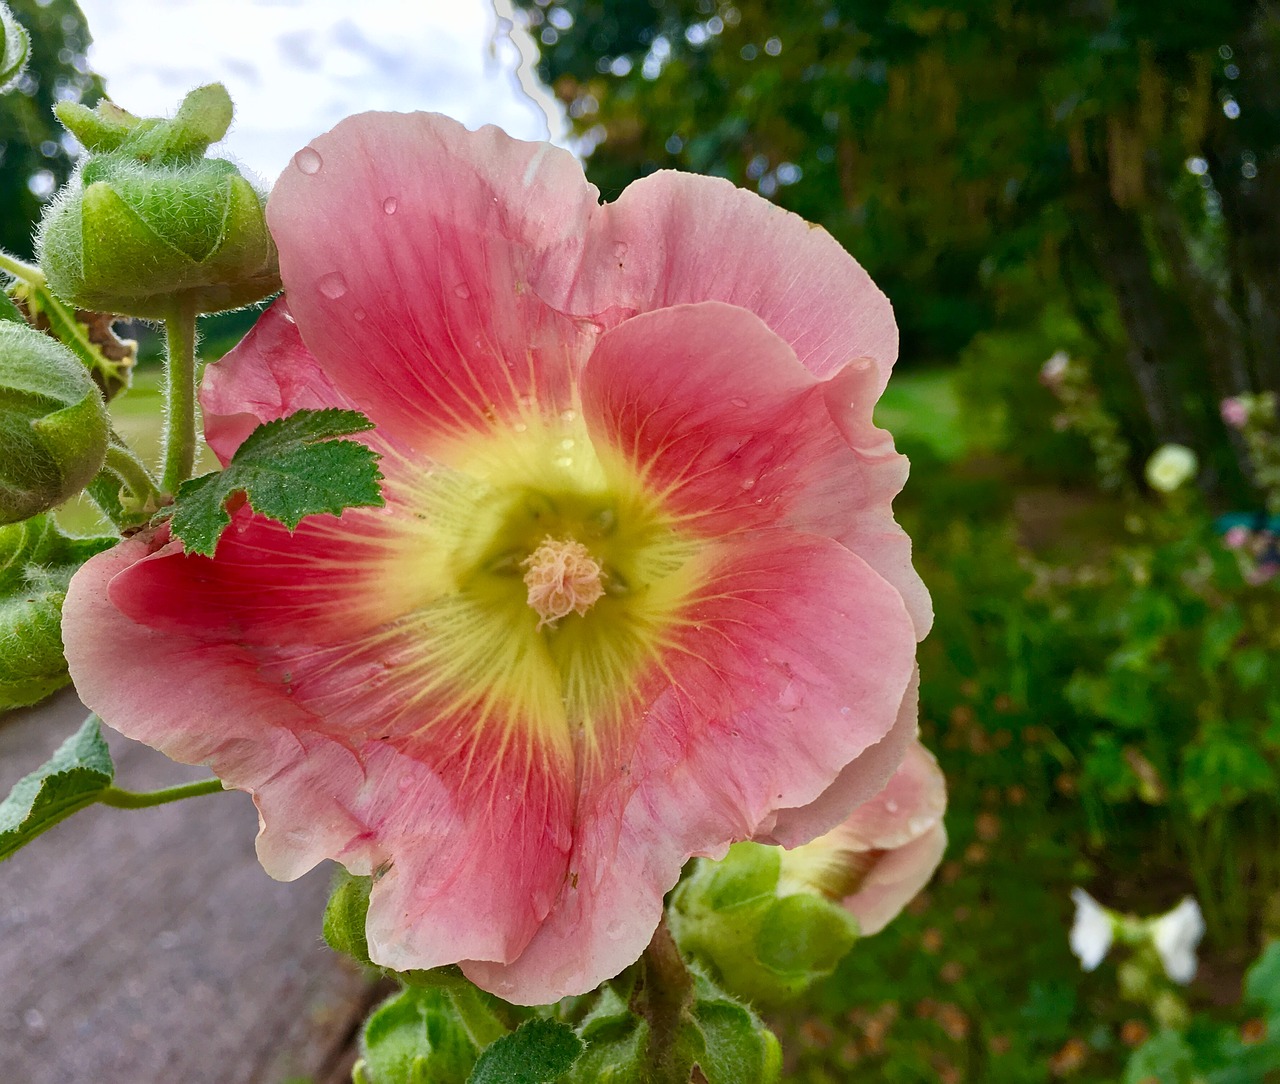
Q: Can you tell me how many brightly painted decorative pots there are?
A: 0